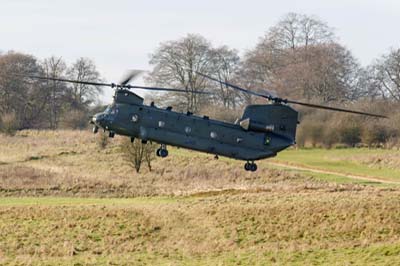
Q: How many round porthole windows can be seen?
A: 5